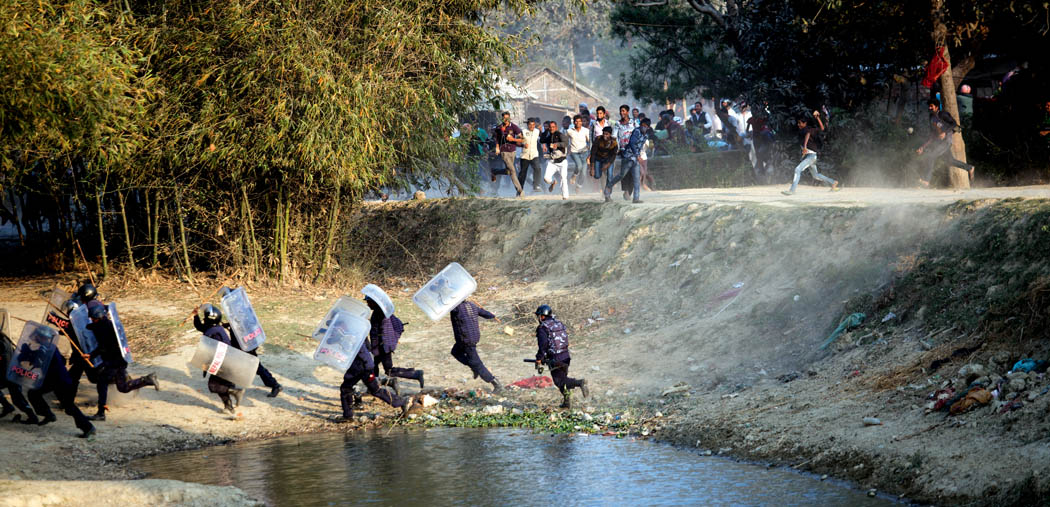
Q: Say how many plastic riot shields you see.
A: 11